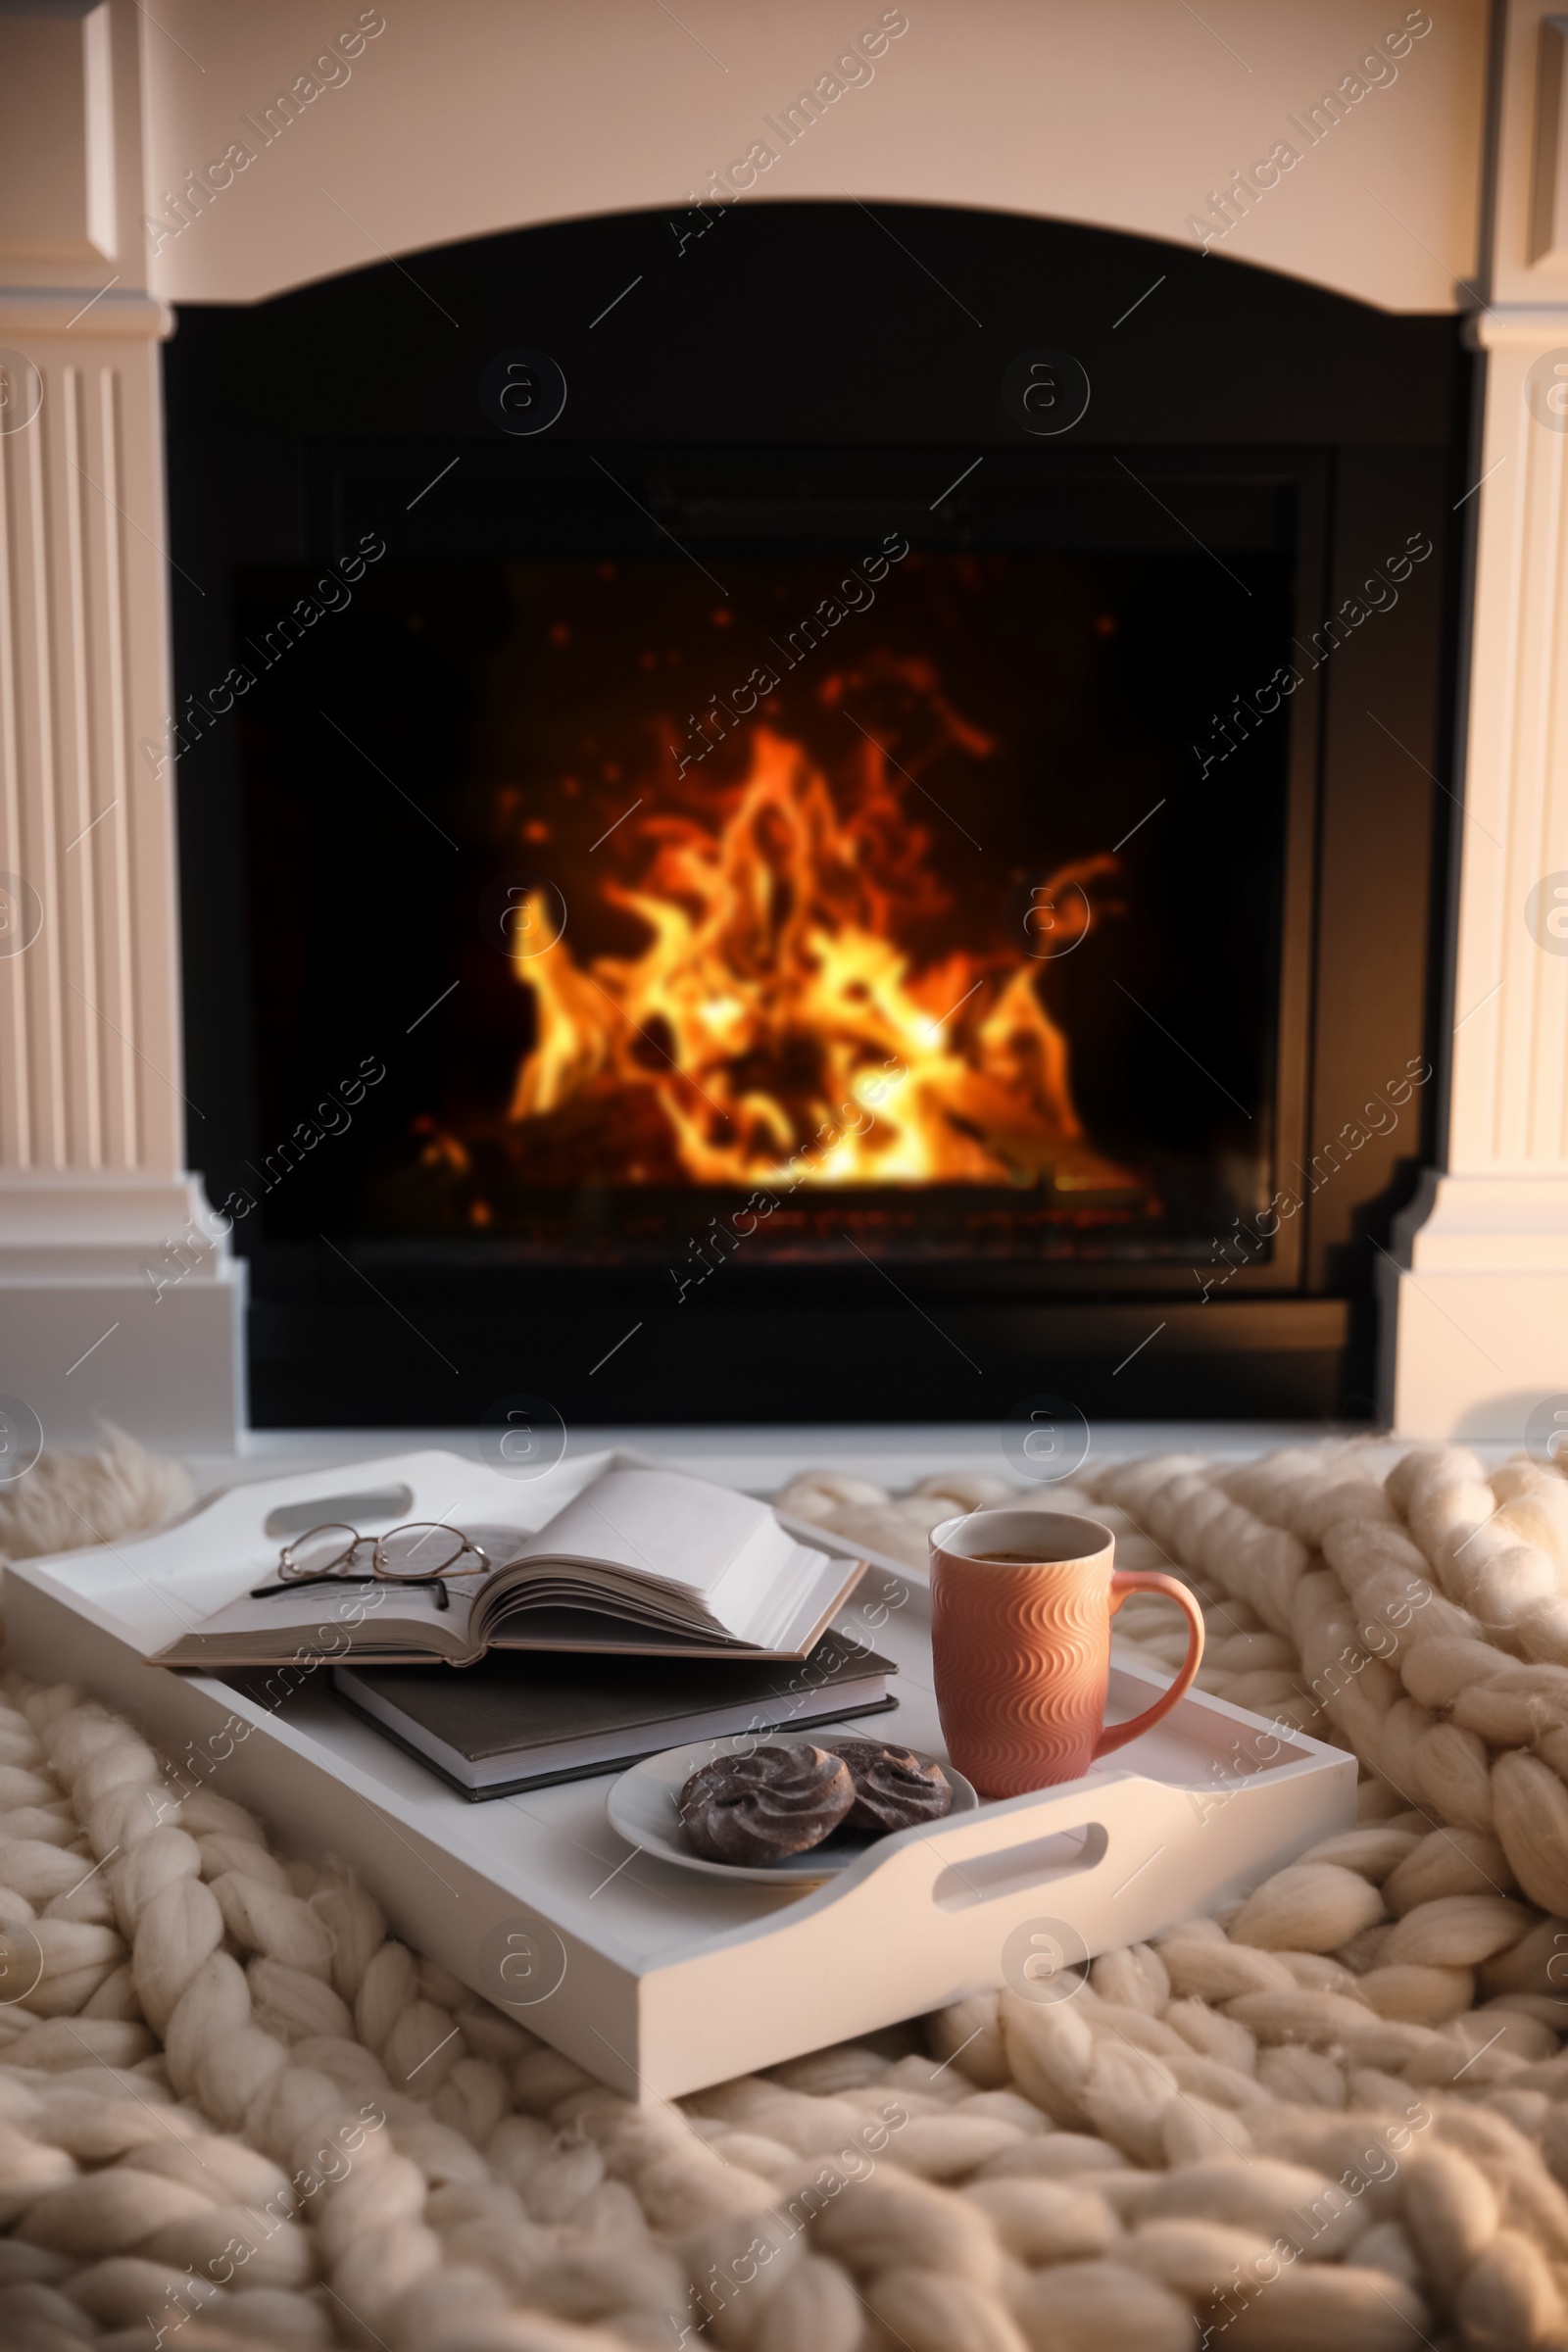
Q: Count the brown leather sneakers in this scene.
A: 0